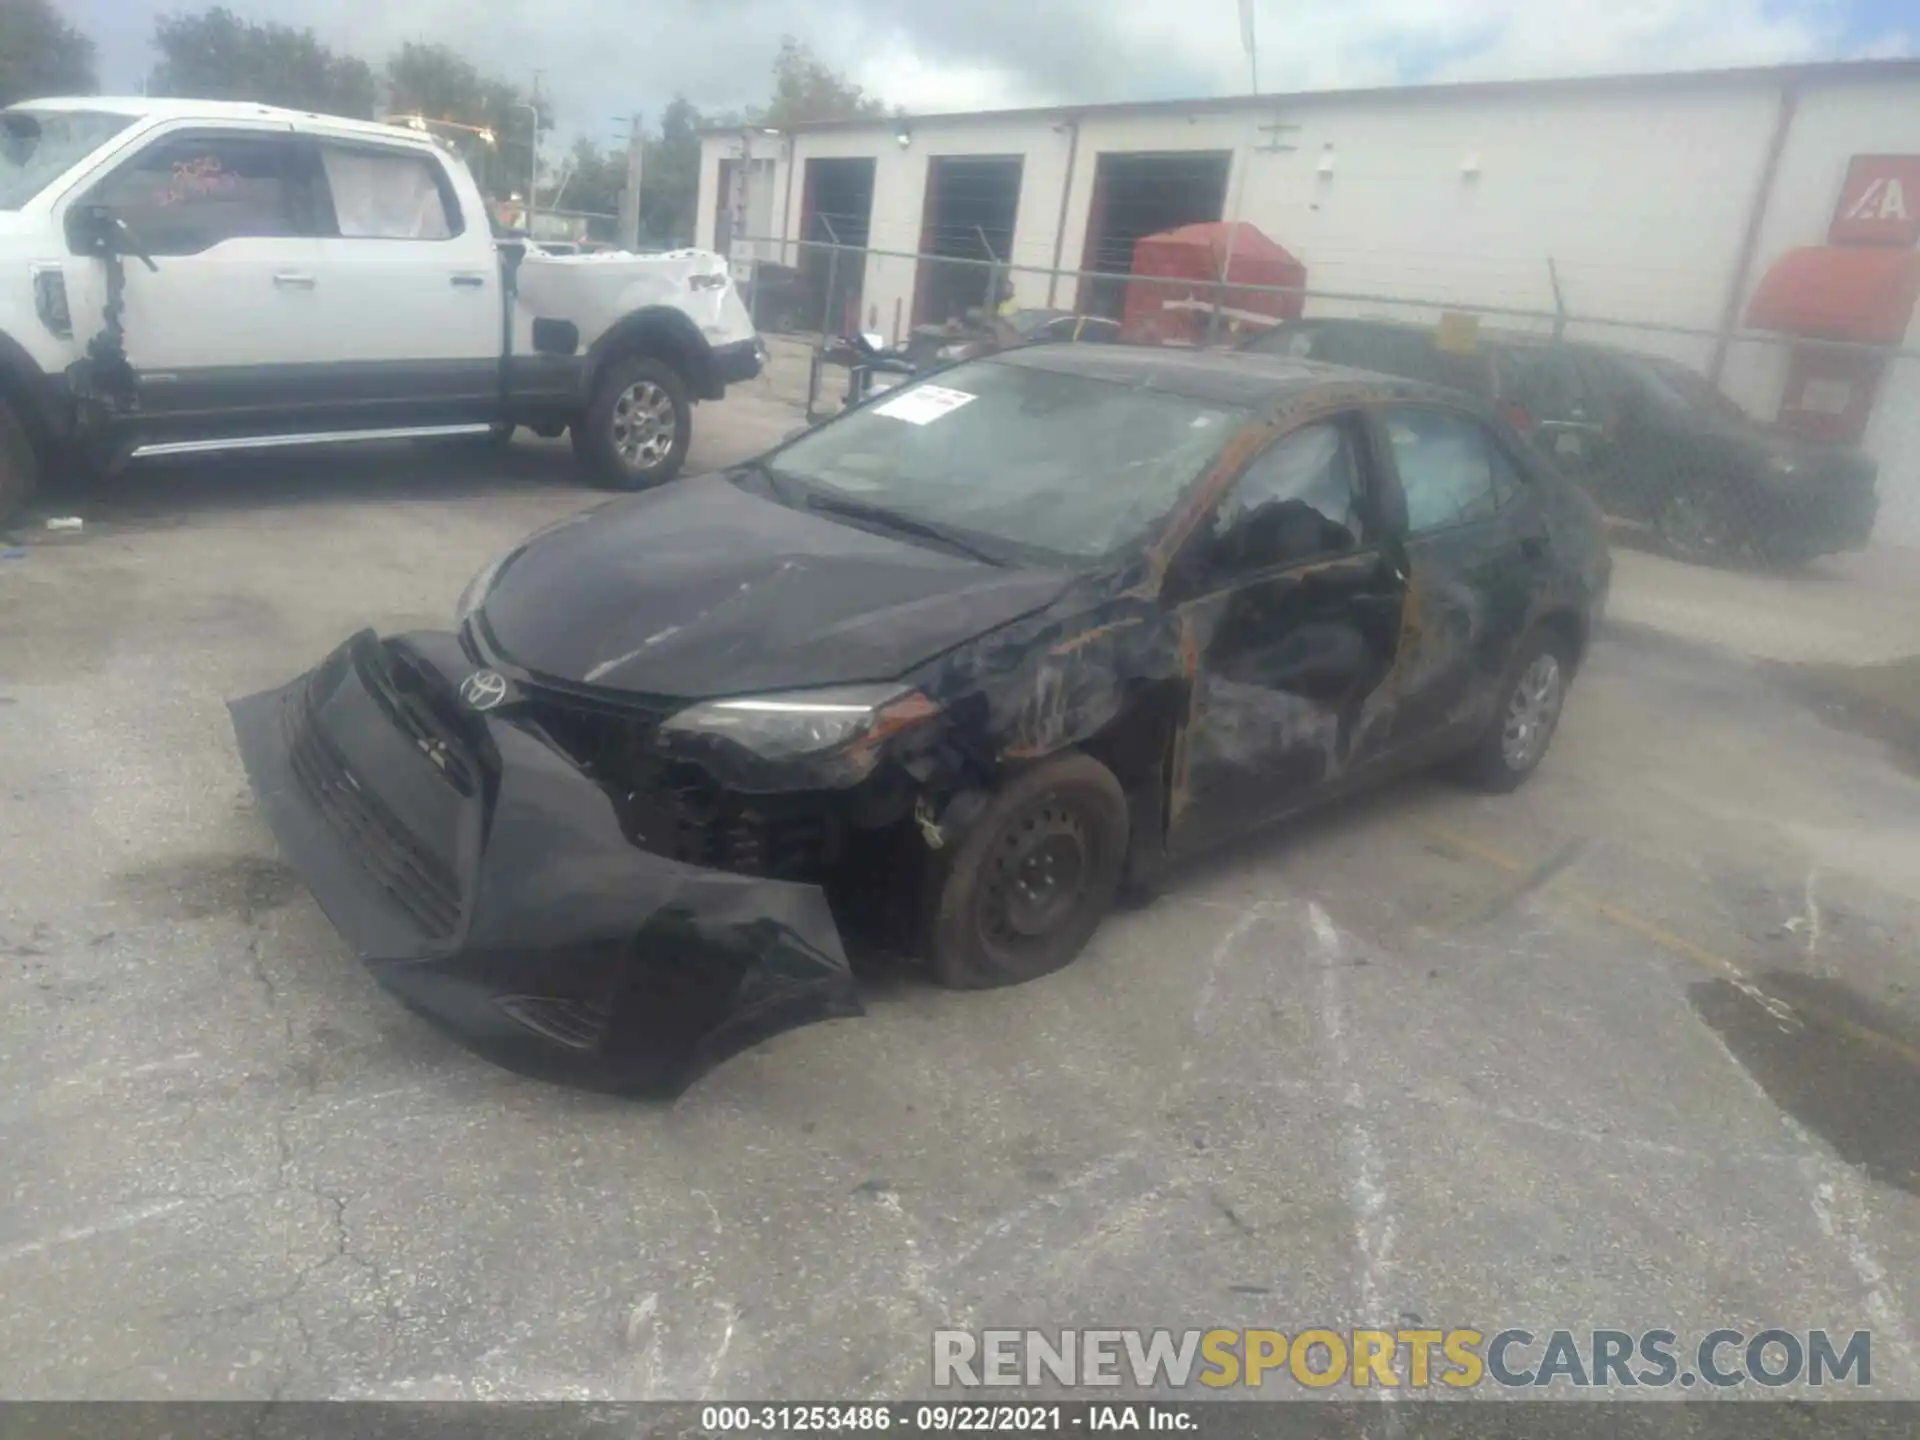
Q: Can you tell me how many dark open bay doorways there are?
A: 3